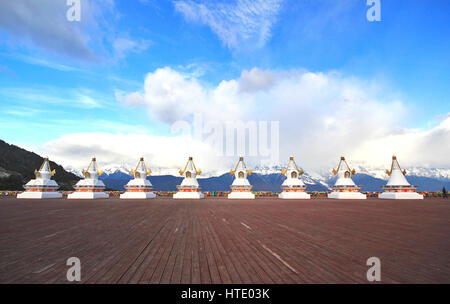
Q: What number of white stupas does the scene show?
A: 8